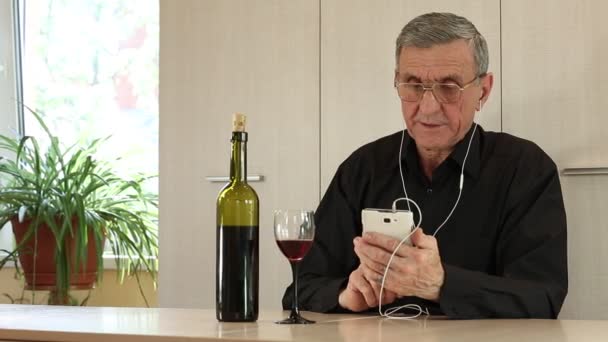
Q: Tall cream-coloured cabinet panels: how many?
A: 3